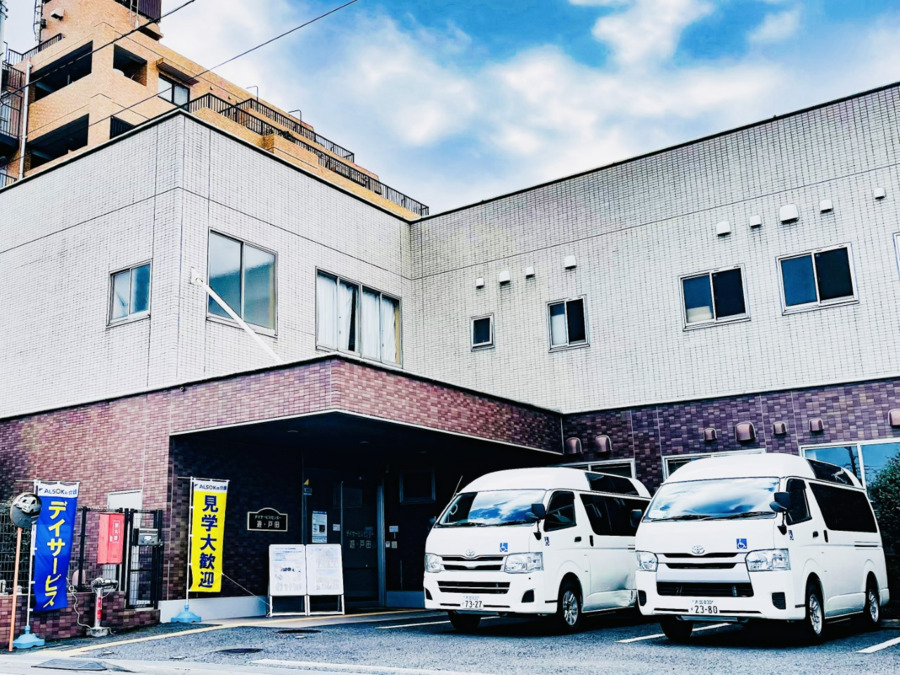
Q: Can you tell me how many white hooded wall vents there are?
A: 9